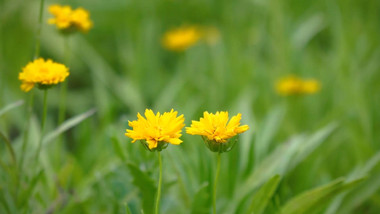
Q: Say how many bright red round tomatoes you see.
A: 0